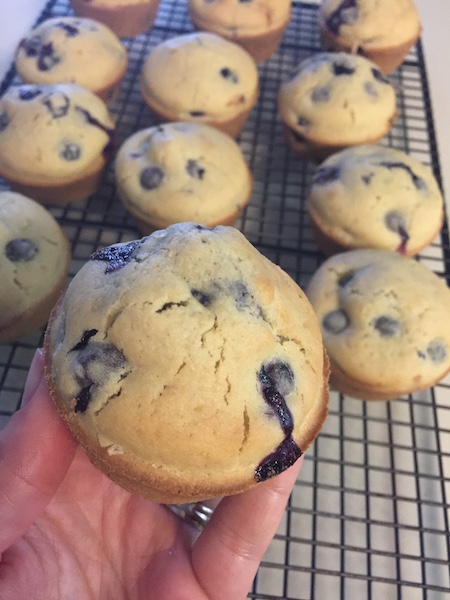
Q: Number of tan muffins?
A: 12